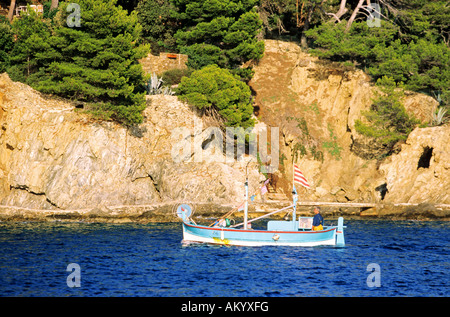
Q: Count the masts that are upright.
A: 2